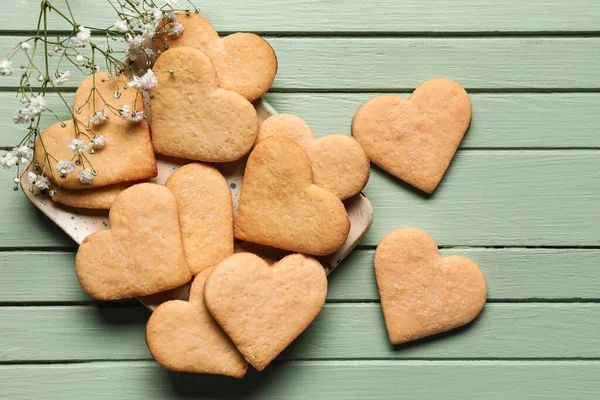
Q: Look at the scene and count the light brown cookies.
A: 12